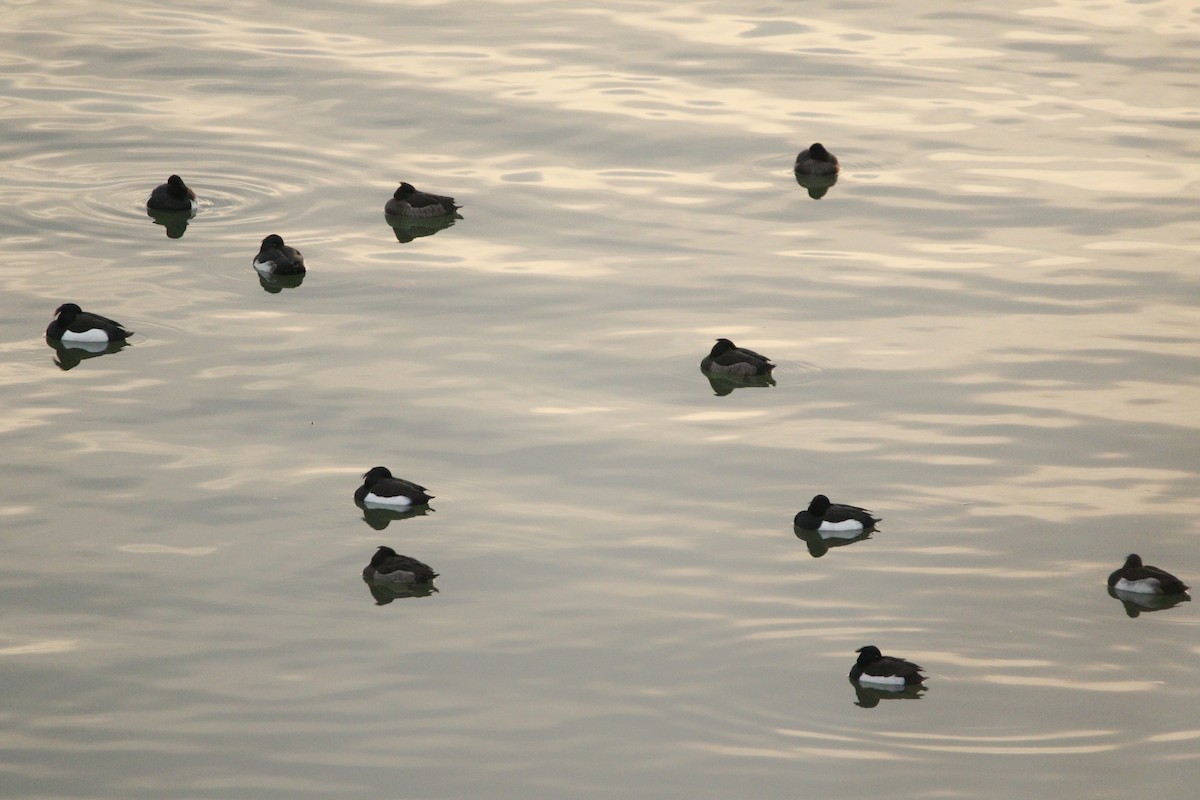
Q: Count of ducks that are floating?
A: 11